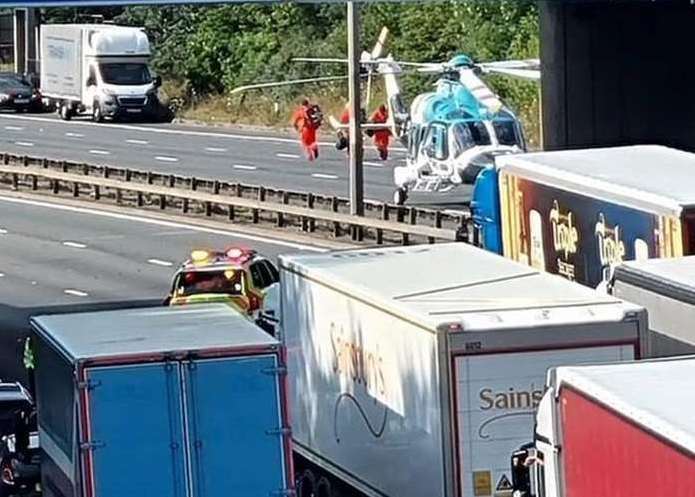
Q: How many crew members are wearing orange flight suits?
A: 3